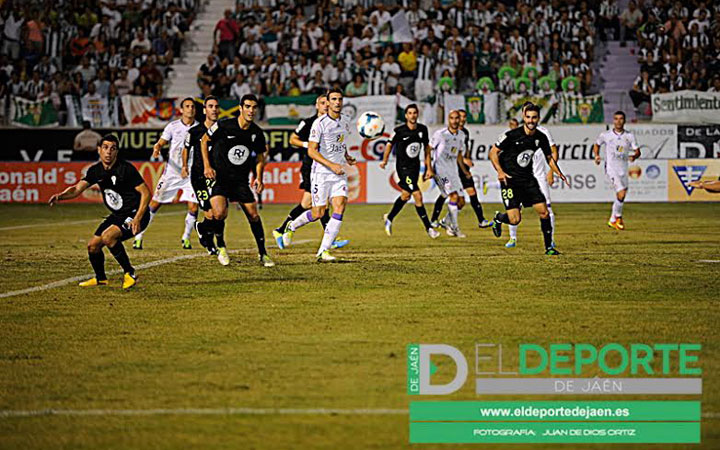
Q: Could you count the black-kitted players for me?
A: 7